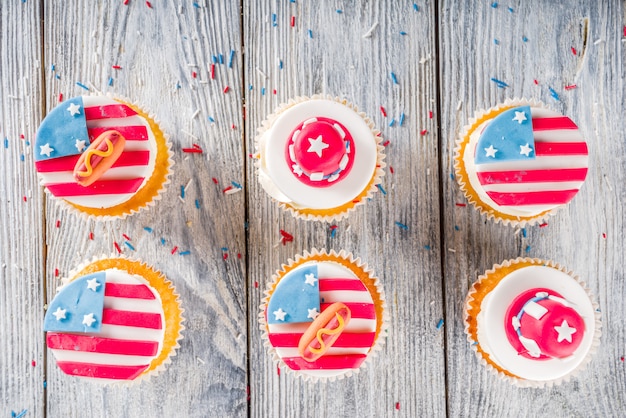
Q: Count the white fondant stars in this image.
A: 15